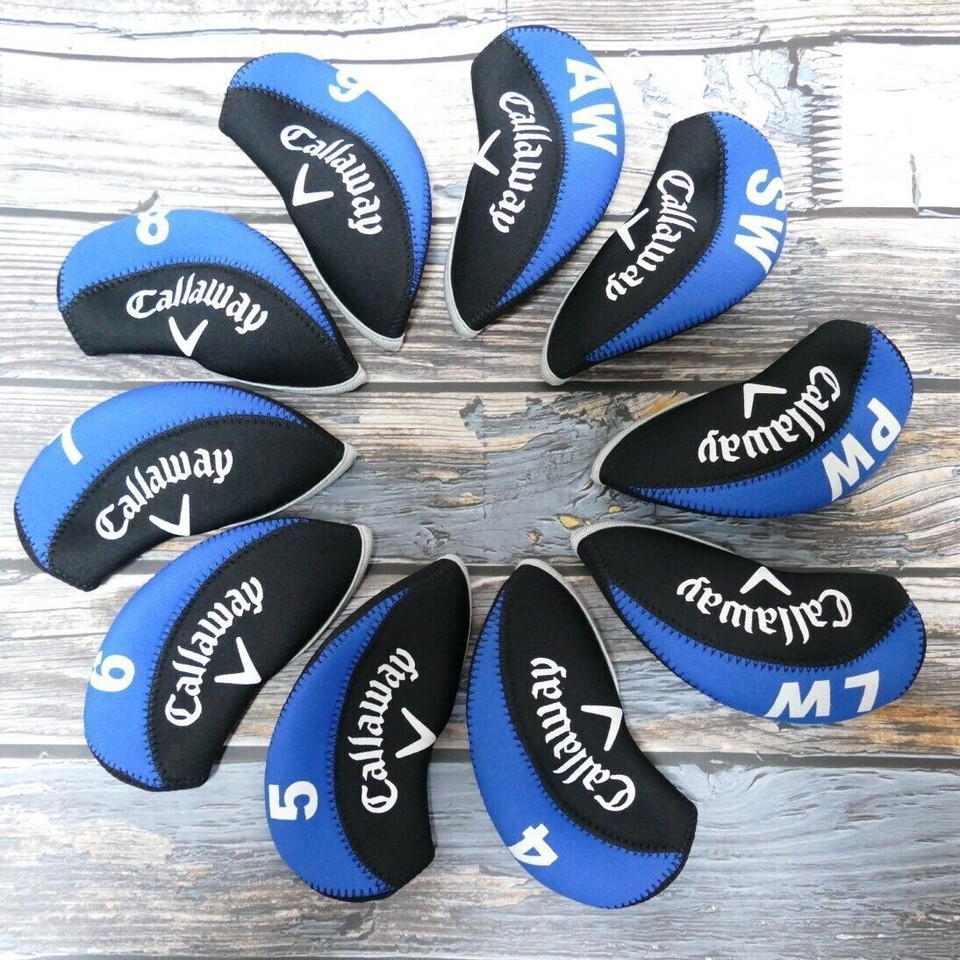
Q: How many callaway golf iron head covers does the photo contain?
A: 10